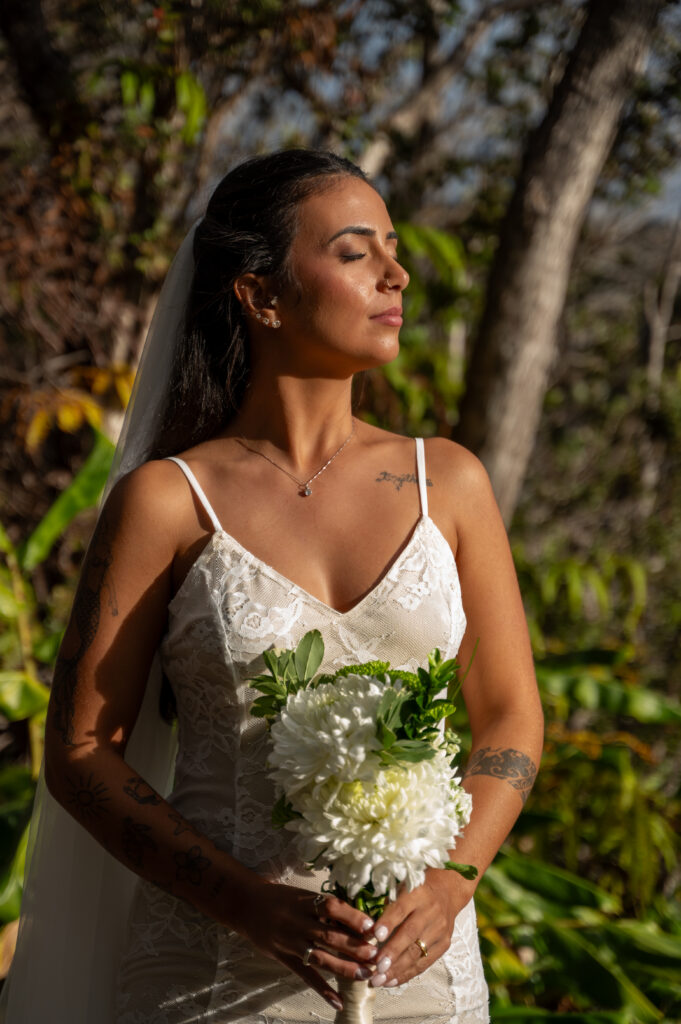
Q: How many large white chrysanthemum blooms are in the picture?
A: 2